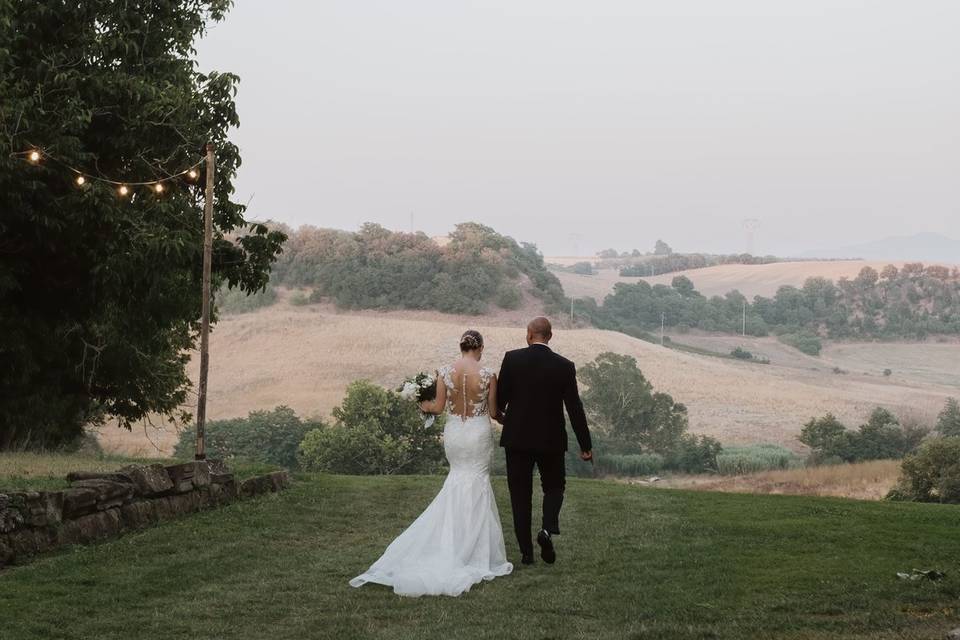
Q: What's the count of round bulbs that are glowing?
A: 5